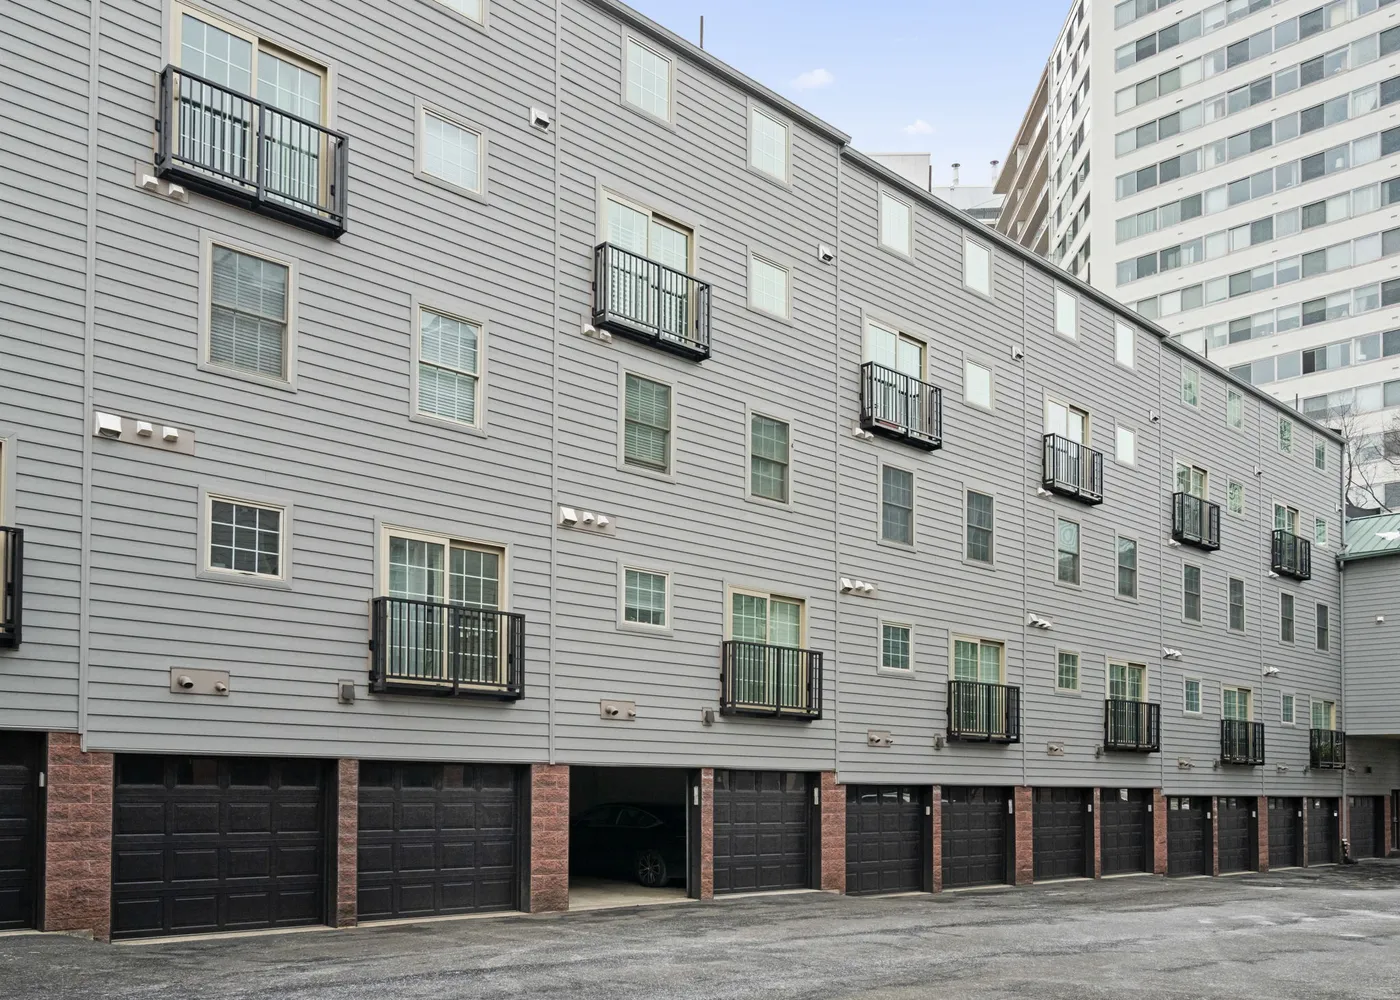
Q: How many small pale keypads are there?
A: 11